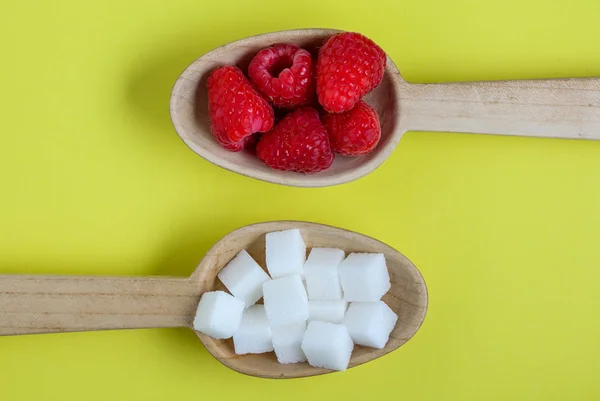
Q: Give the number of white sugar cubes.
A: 11